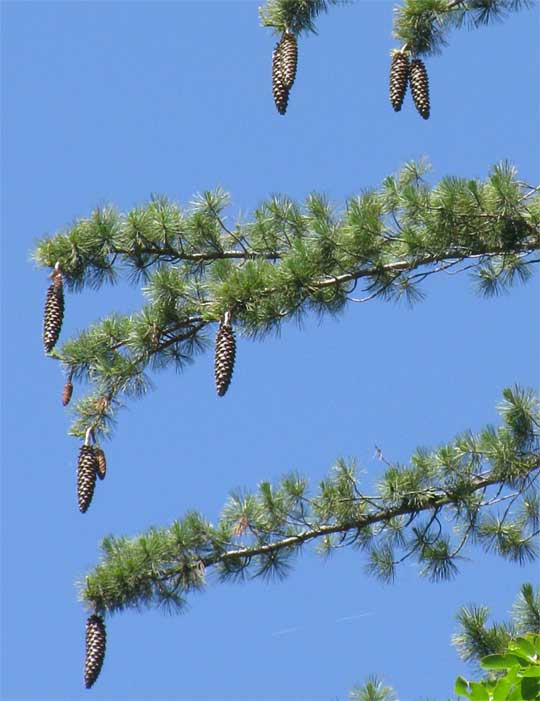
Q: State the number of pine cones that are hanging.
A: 10